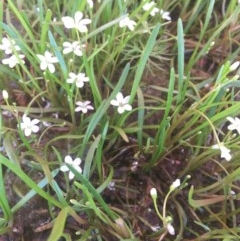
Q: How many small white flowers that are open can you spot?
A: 15